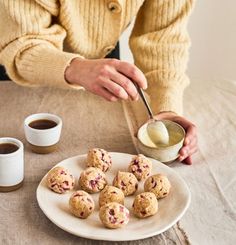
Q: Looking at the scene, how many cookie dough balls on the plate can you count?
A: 10